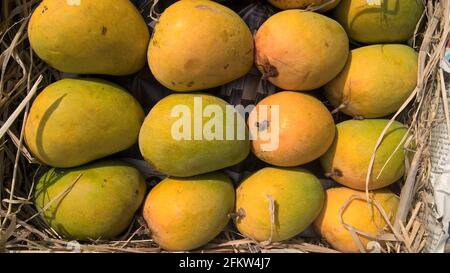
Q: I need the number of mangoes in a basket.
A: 14